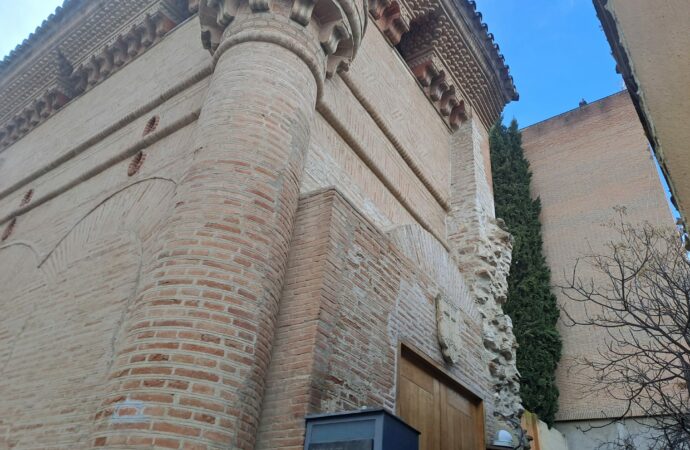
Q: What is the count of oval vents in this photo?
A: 4